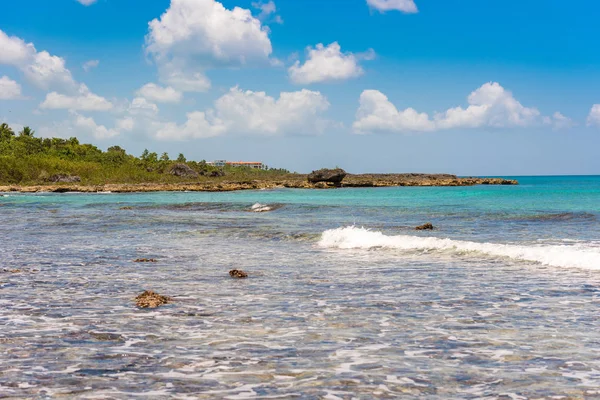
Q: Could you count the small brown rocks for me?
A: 4